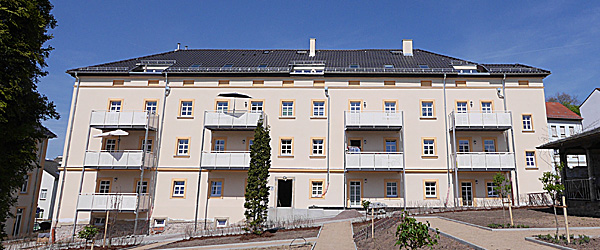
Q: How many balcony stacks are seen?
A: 4